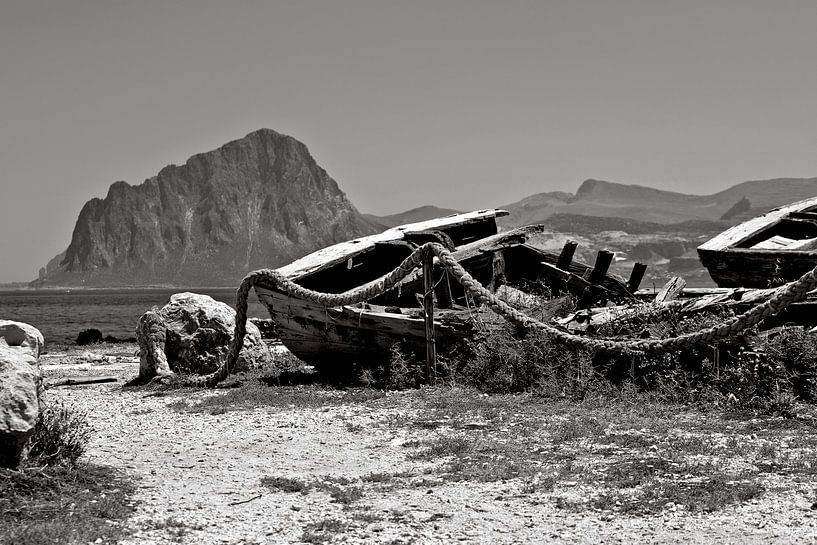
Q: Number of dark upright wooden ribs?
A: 3